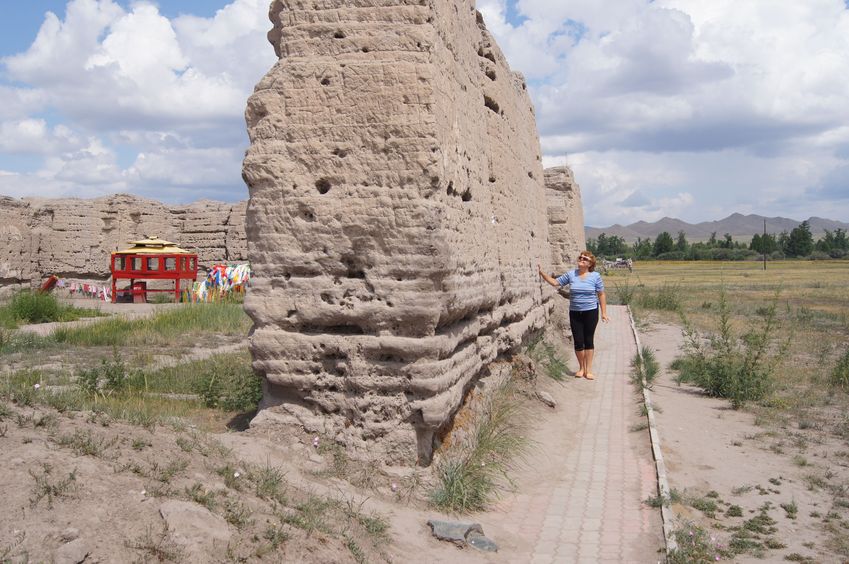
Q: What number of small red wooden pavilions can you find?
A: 1